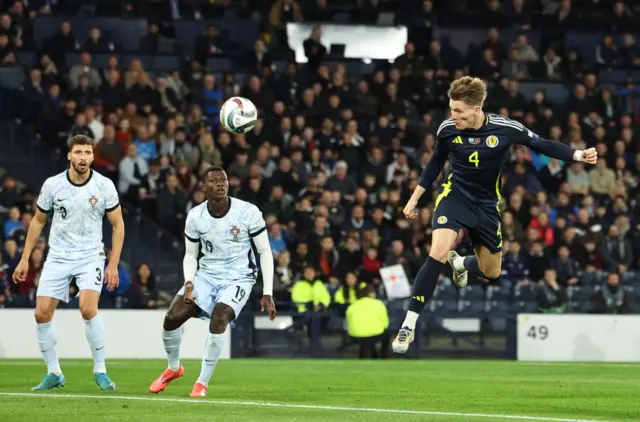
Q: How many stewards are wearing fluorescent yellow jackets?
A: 3